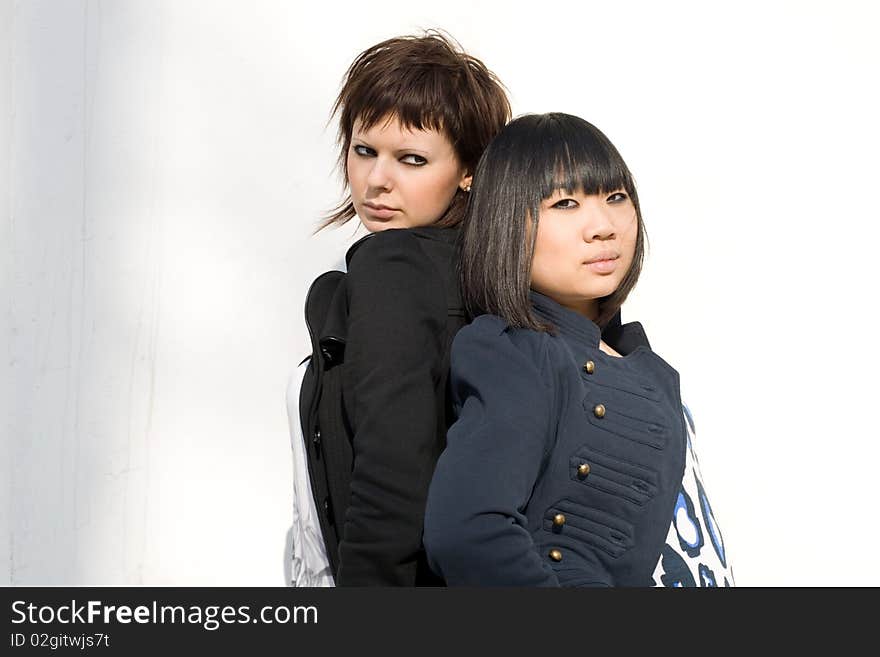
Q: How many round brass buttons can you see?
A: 5